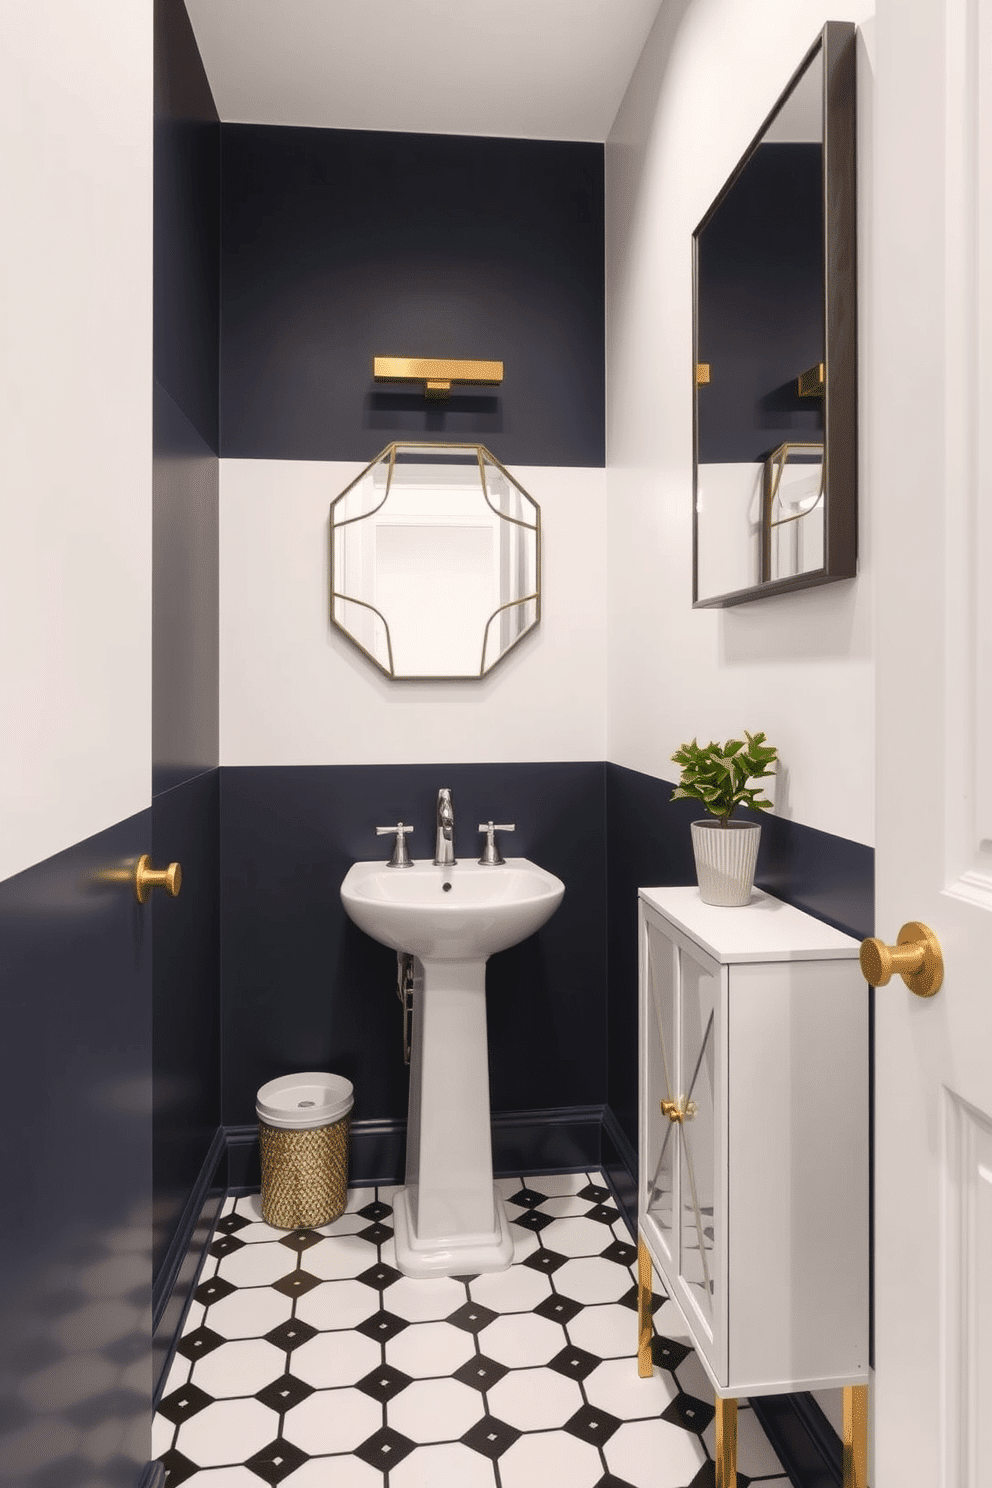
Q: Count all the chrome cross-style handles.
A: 2